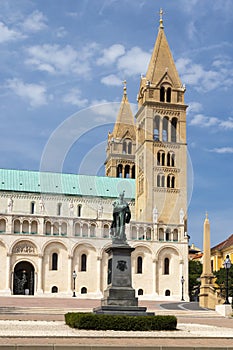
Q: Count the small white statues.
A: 6